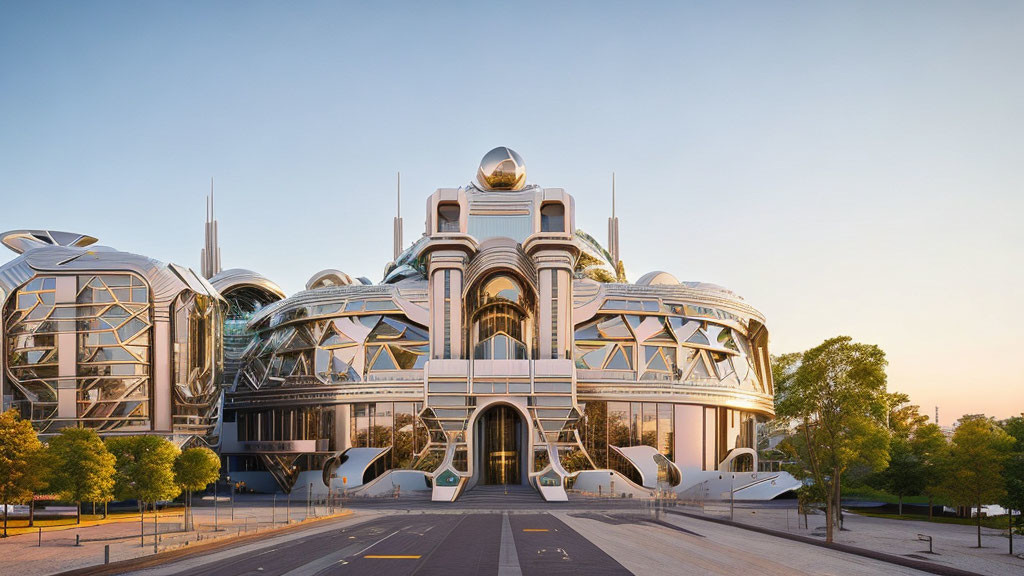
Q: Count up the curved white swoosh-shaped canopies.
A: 2